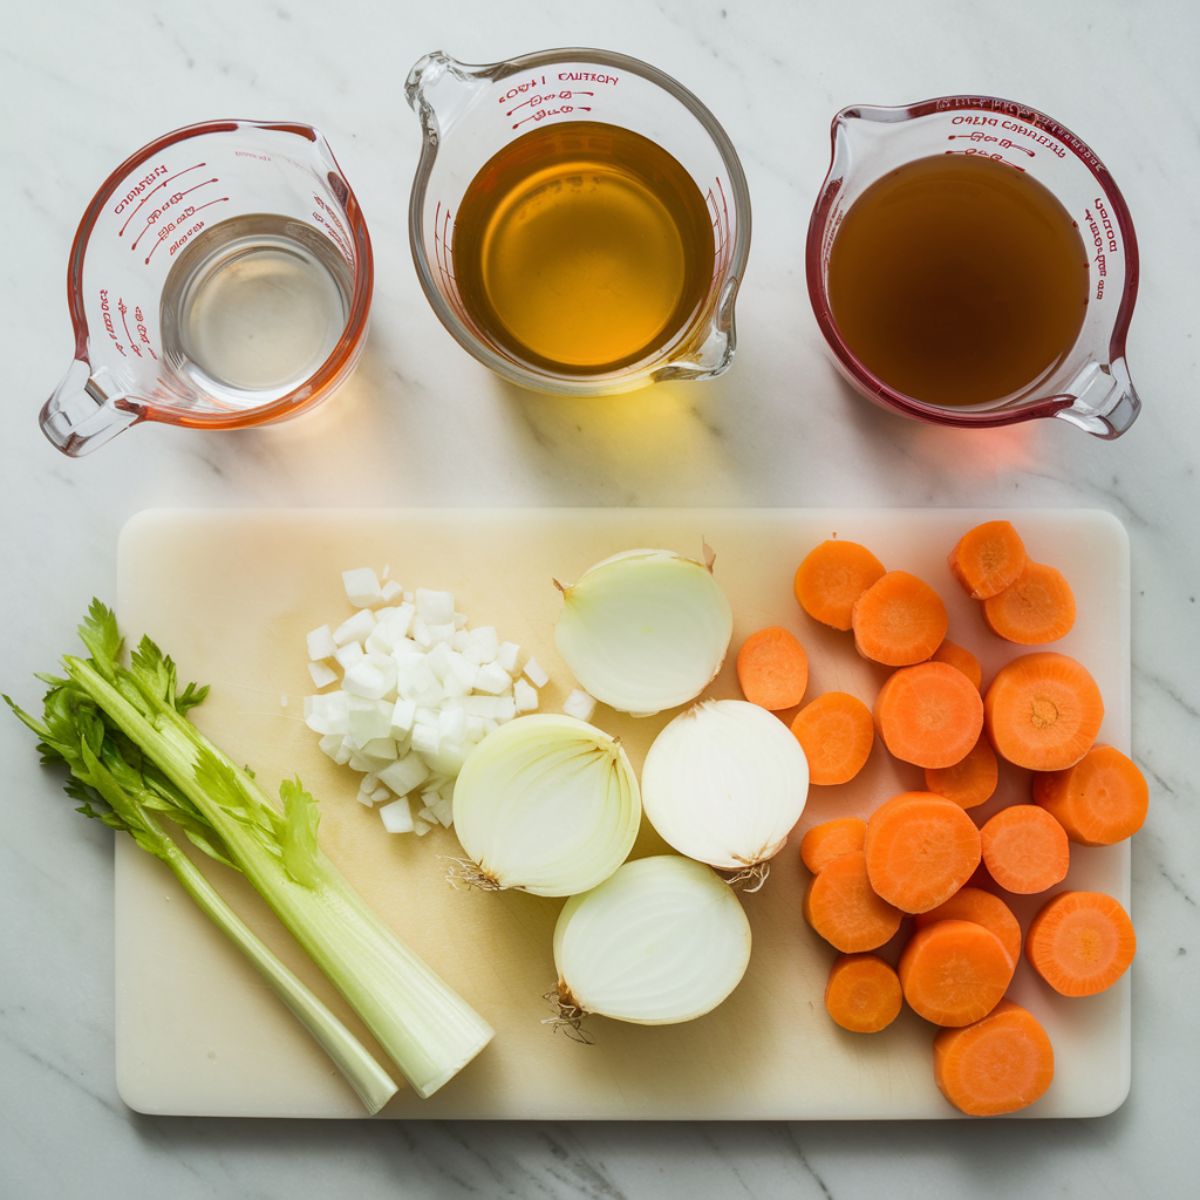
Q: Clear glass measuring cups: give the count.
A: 3